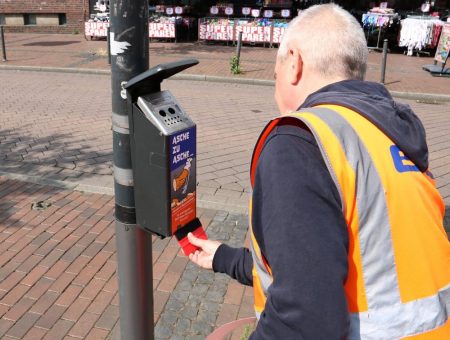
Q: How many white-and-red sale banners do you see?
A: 5